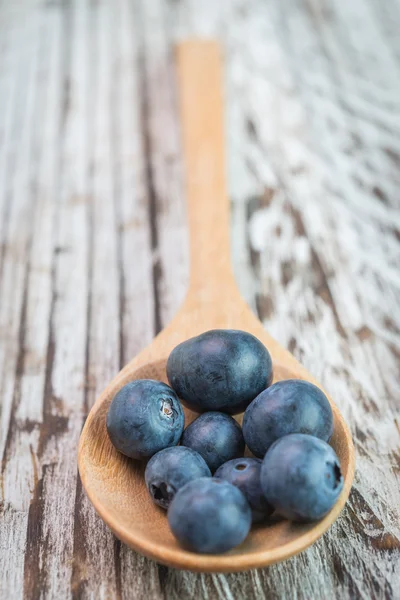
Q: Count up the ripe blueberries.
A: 8